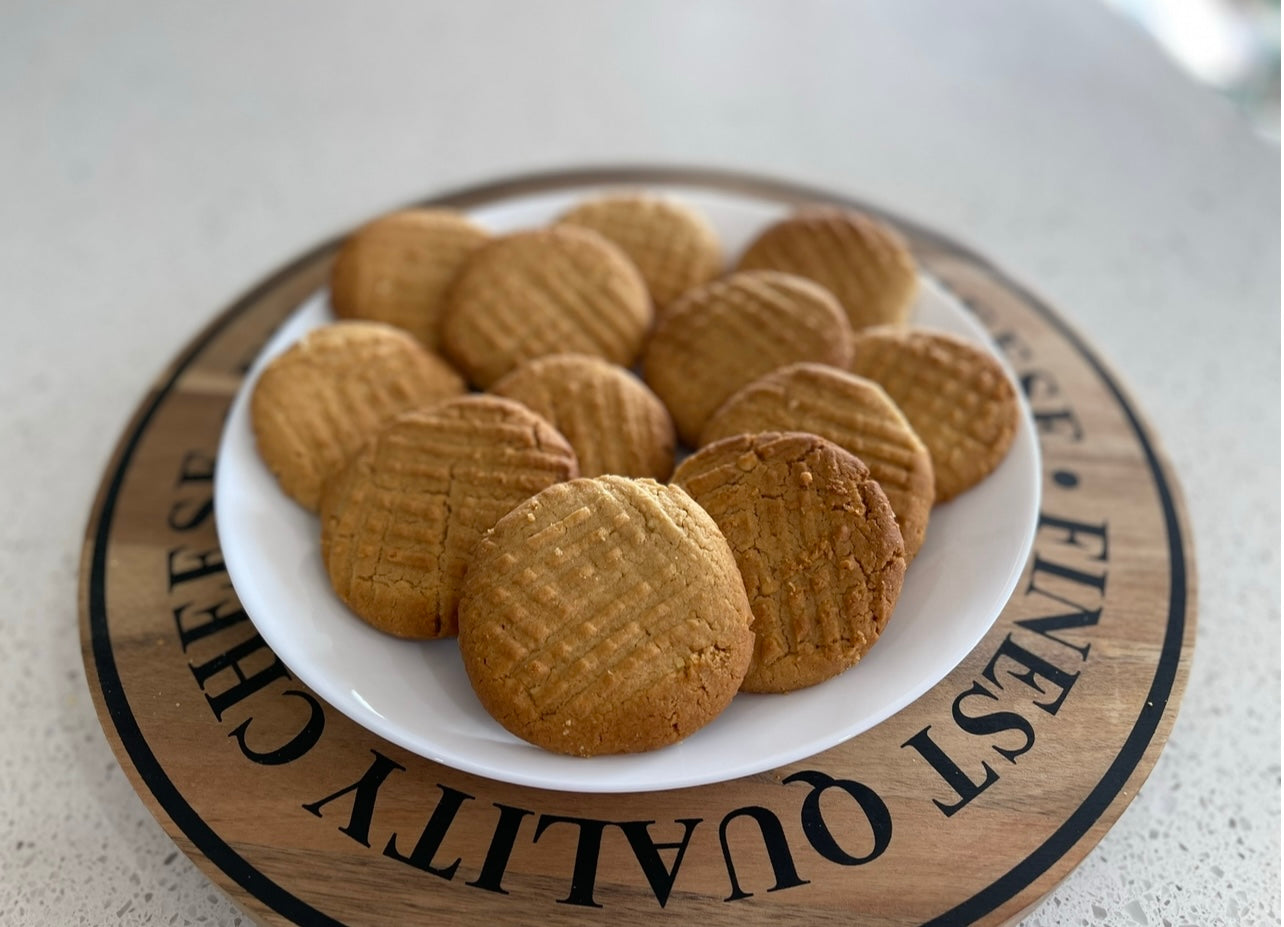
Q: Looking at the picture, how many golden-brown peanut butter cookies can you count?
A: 12